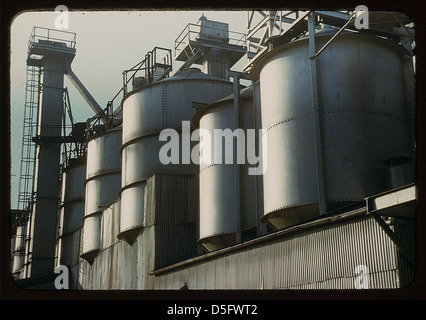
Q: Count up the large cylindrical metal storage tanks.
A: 5